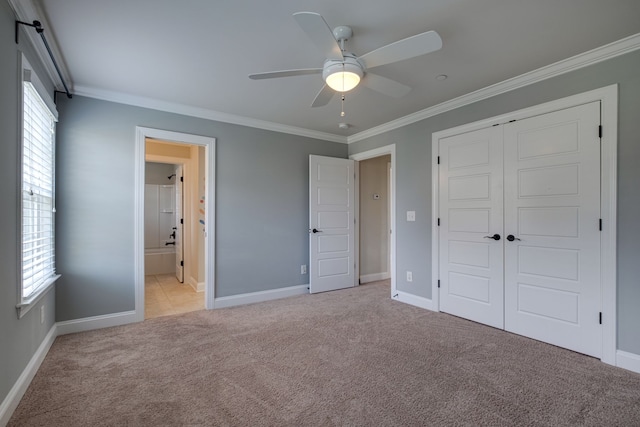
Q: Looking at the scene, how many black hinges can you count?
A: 9